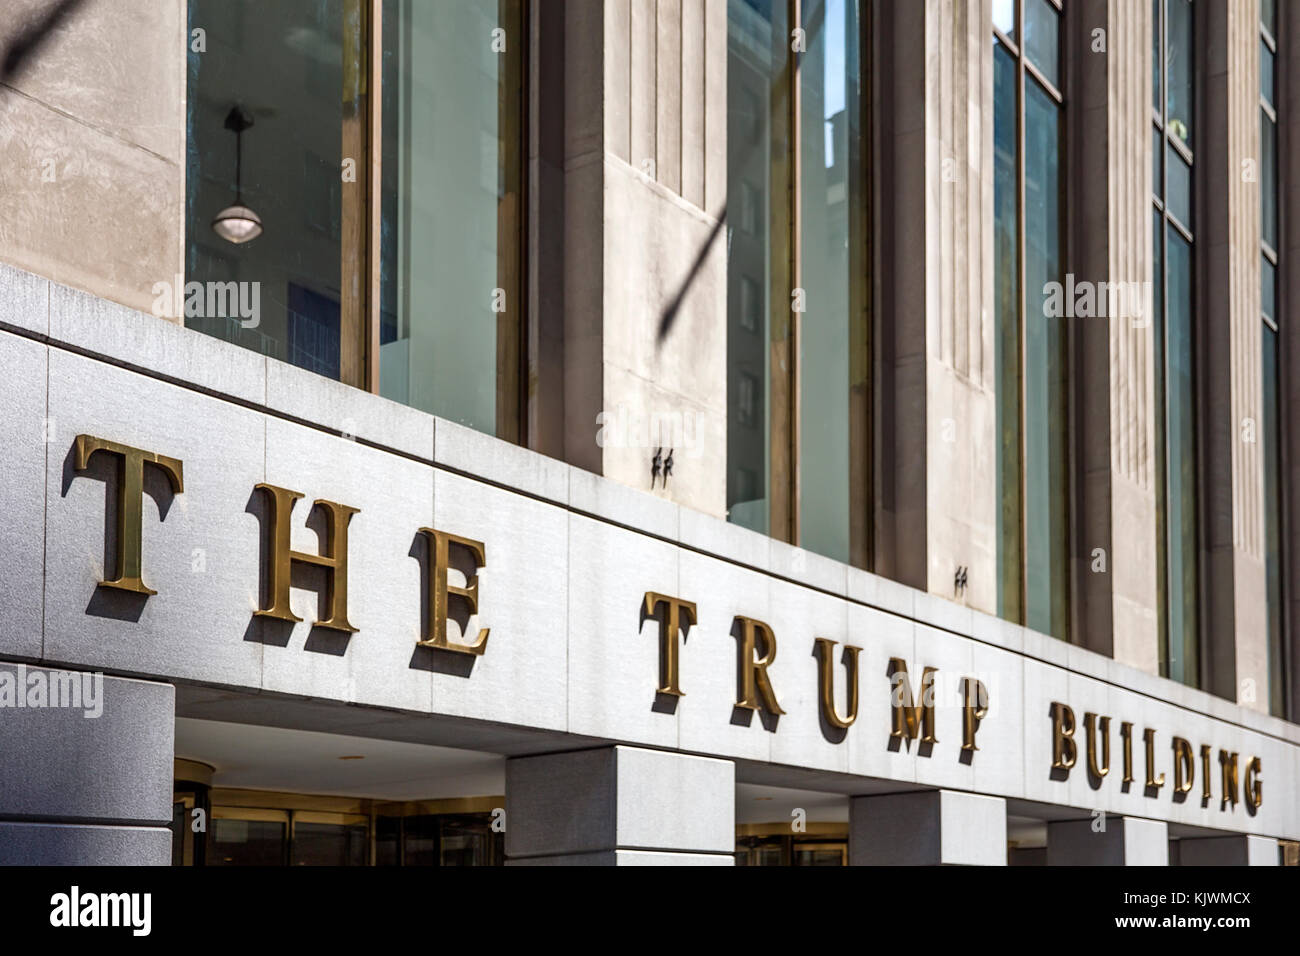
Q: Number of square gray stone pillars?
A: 5